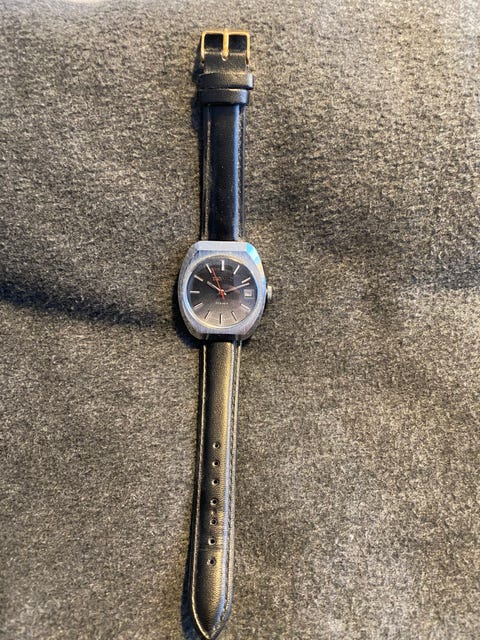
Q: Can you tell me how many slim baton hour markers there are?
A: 11